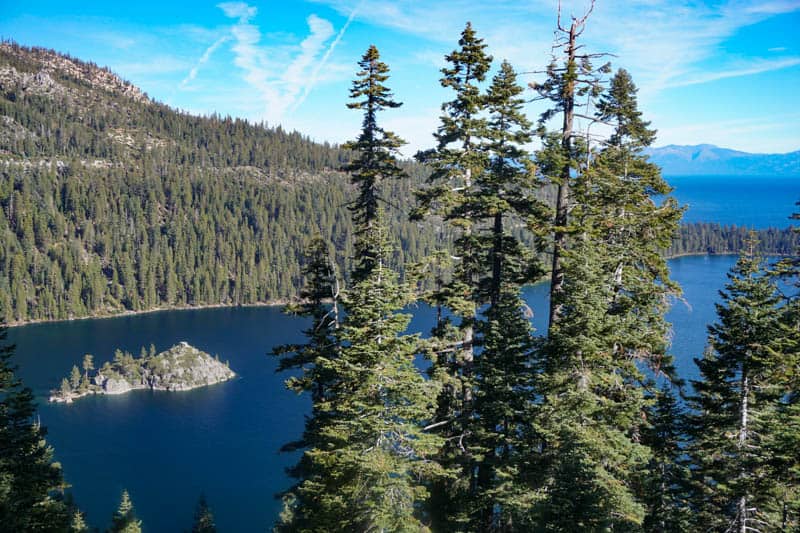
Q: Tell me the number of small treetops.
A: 3